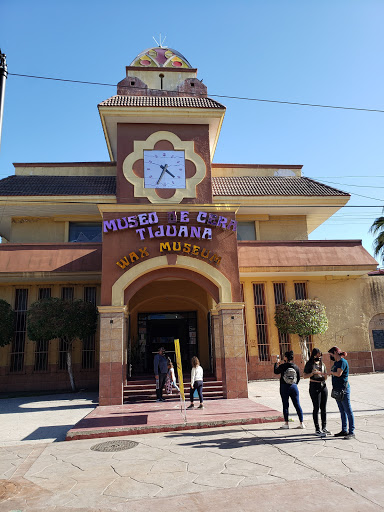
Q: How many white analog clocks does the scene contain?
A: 1